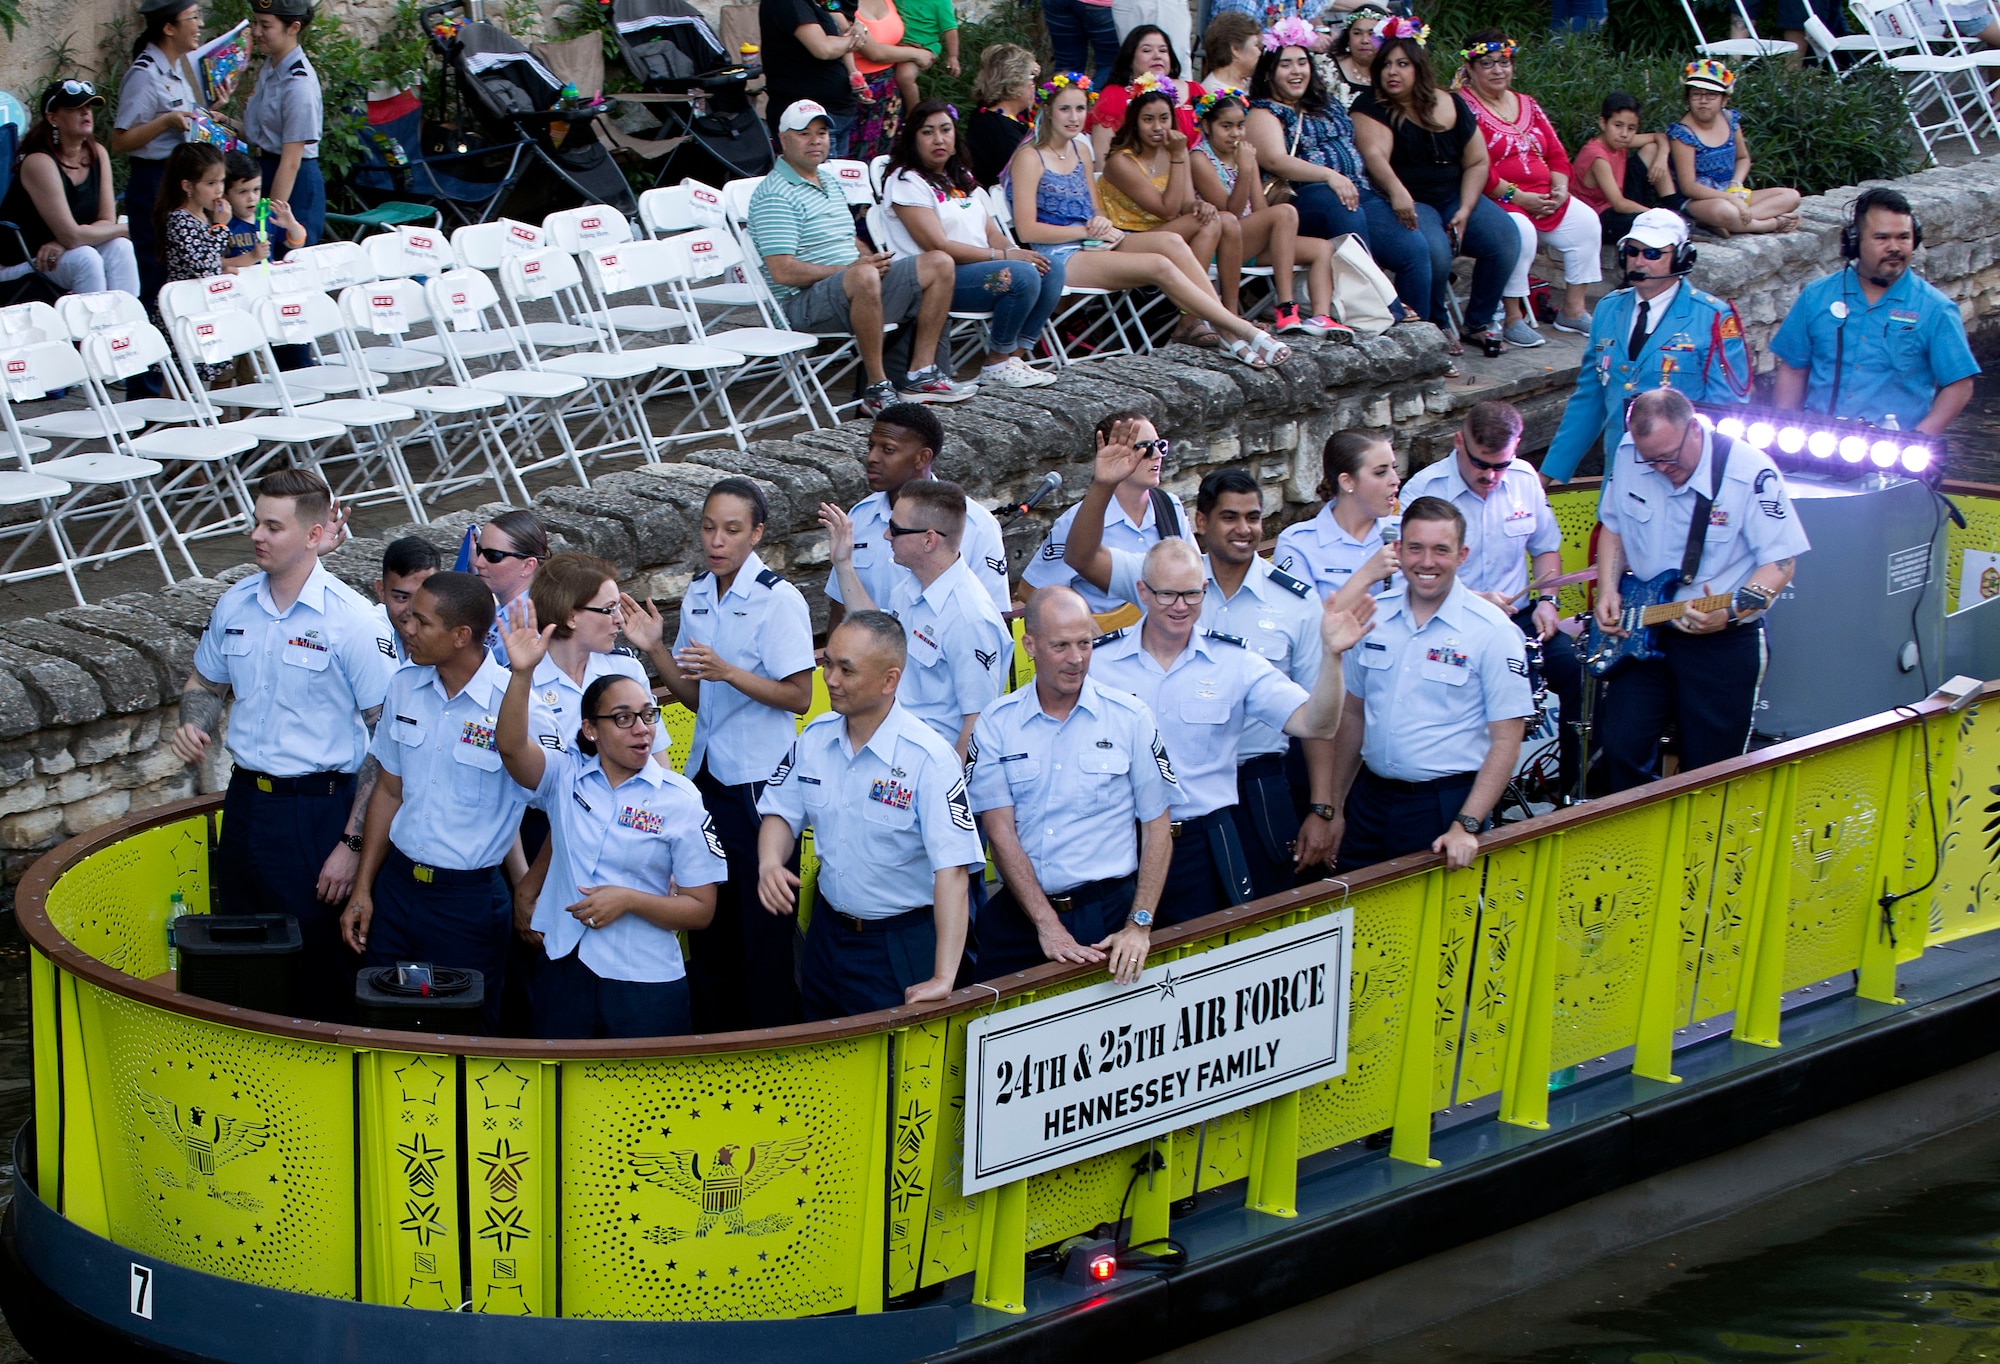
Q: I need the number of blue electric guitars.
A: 1